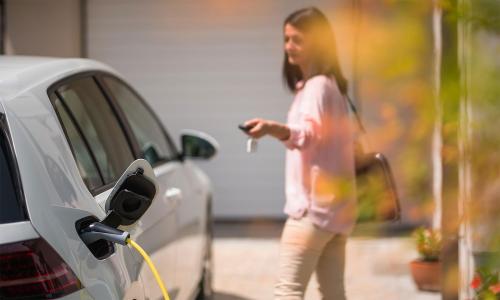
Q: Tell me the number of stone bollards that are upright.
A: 0